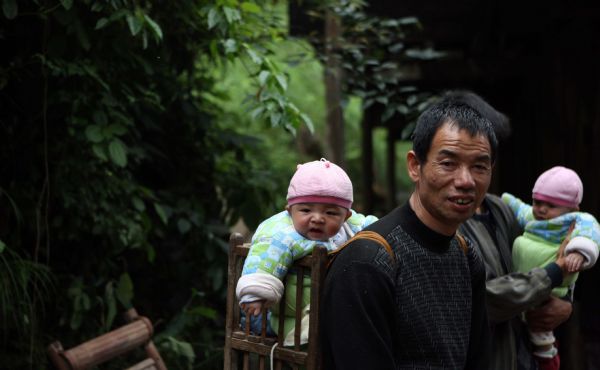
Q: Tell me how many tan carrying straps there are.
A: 2